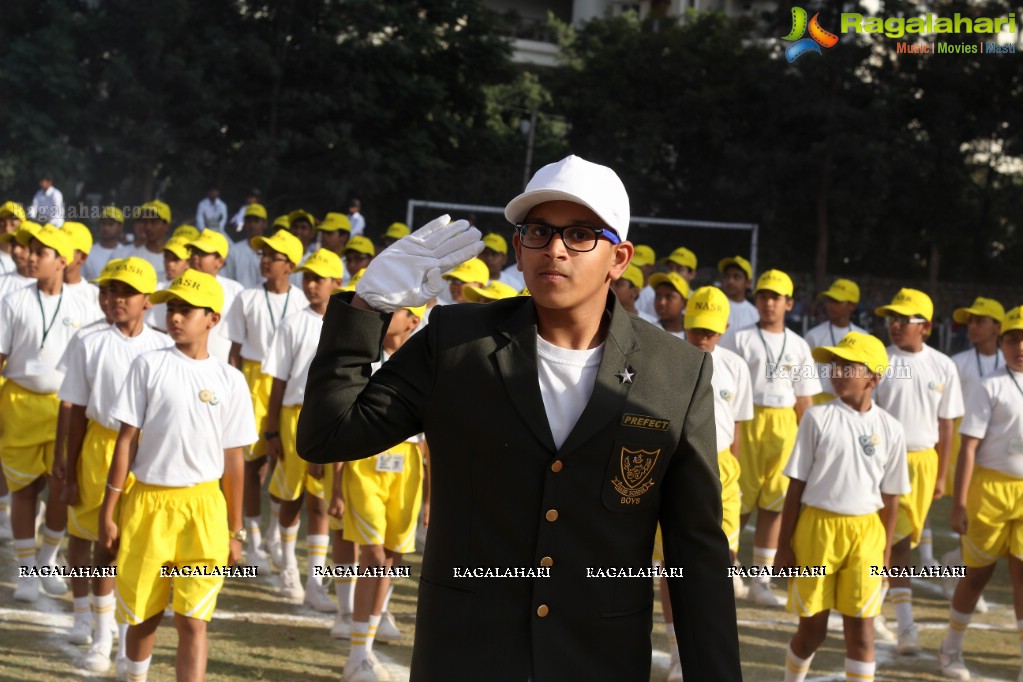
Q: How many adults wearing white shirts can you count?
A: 4